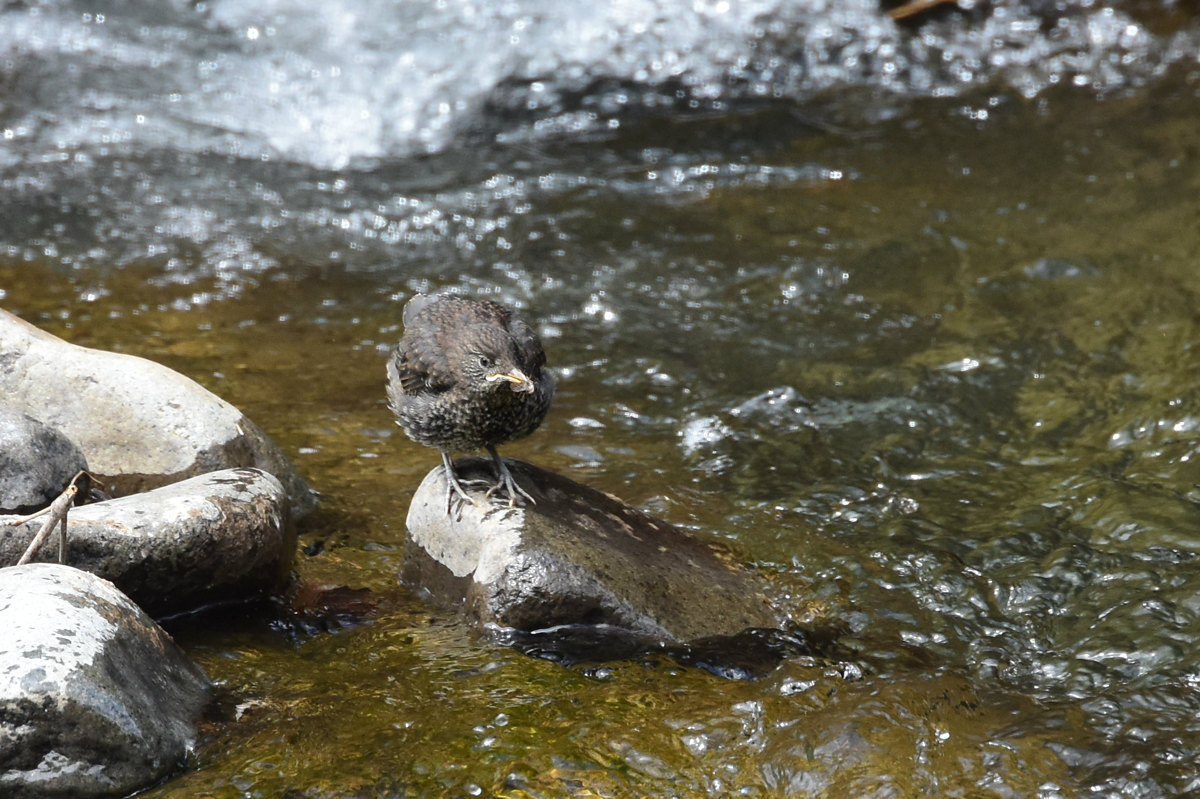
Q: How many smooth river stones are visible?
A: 5